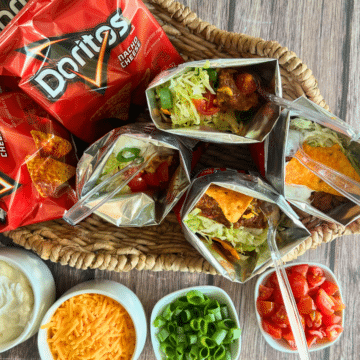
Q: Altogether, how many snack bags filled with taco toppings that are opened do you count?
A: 4